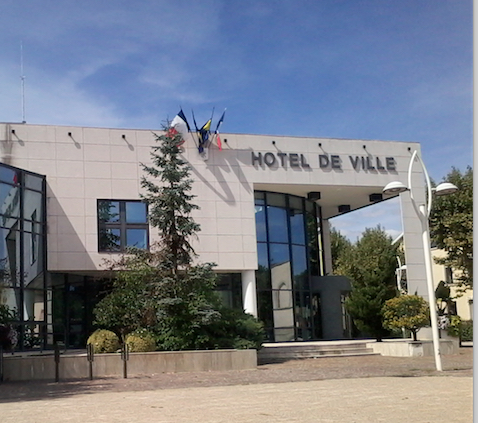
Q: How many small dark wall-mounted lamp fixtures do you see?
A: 8